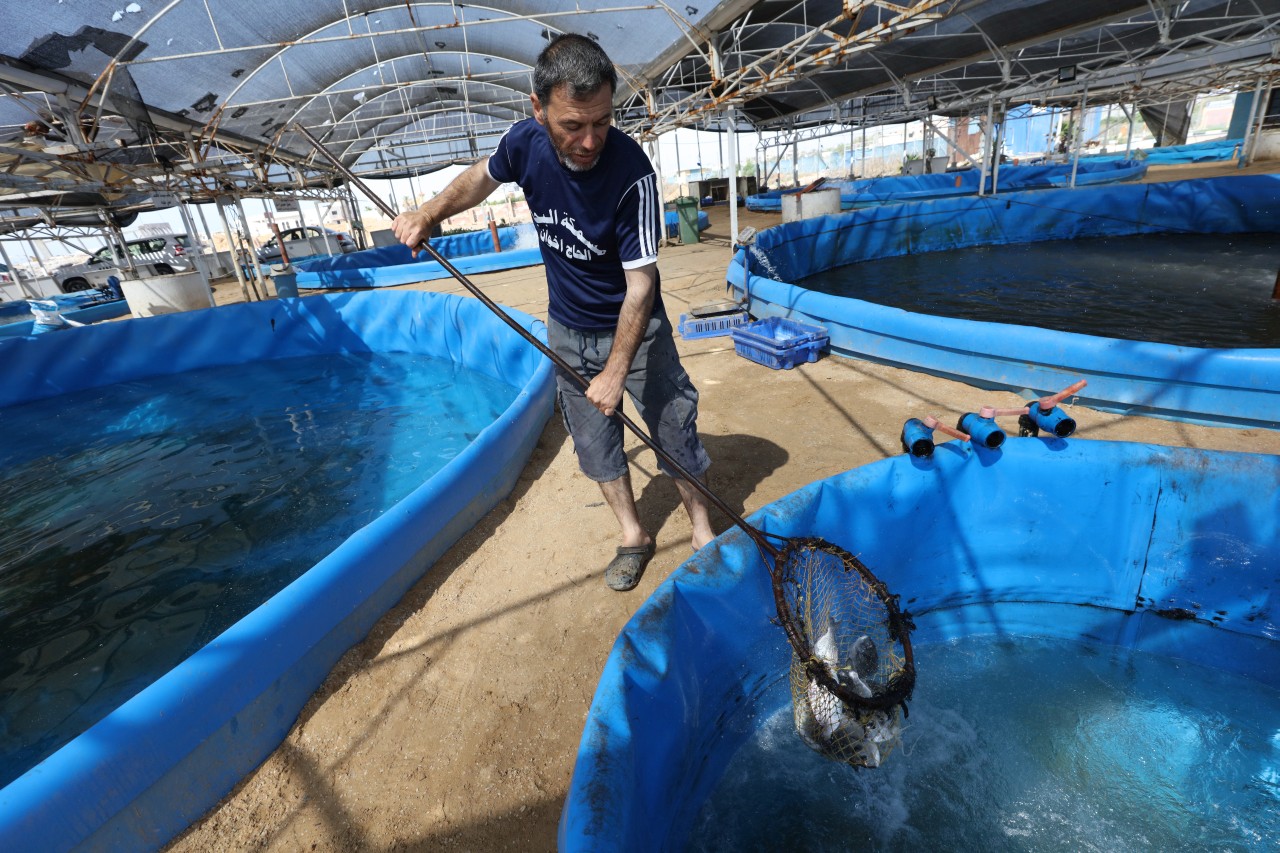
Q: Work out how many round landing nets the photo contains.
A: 1